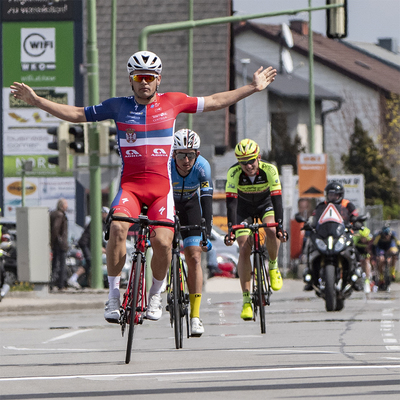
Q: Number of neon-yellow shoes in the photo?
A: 2